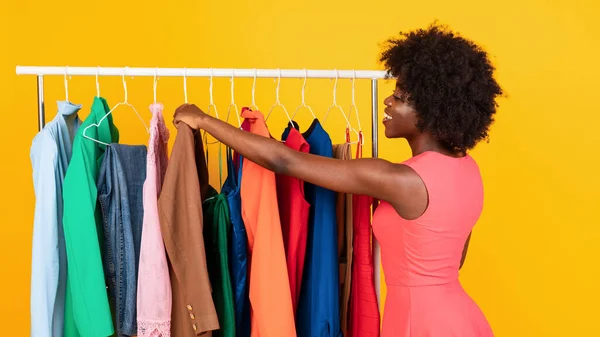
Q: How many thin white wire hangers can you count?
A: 12